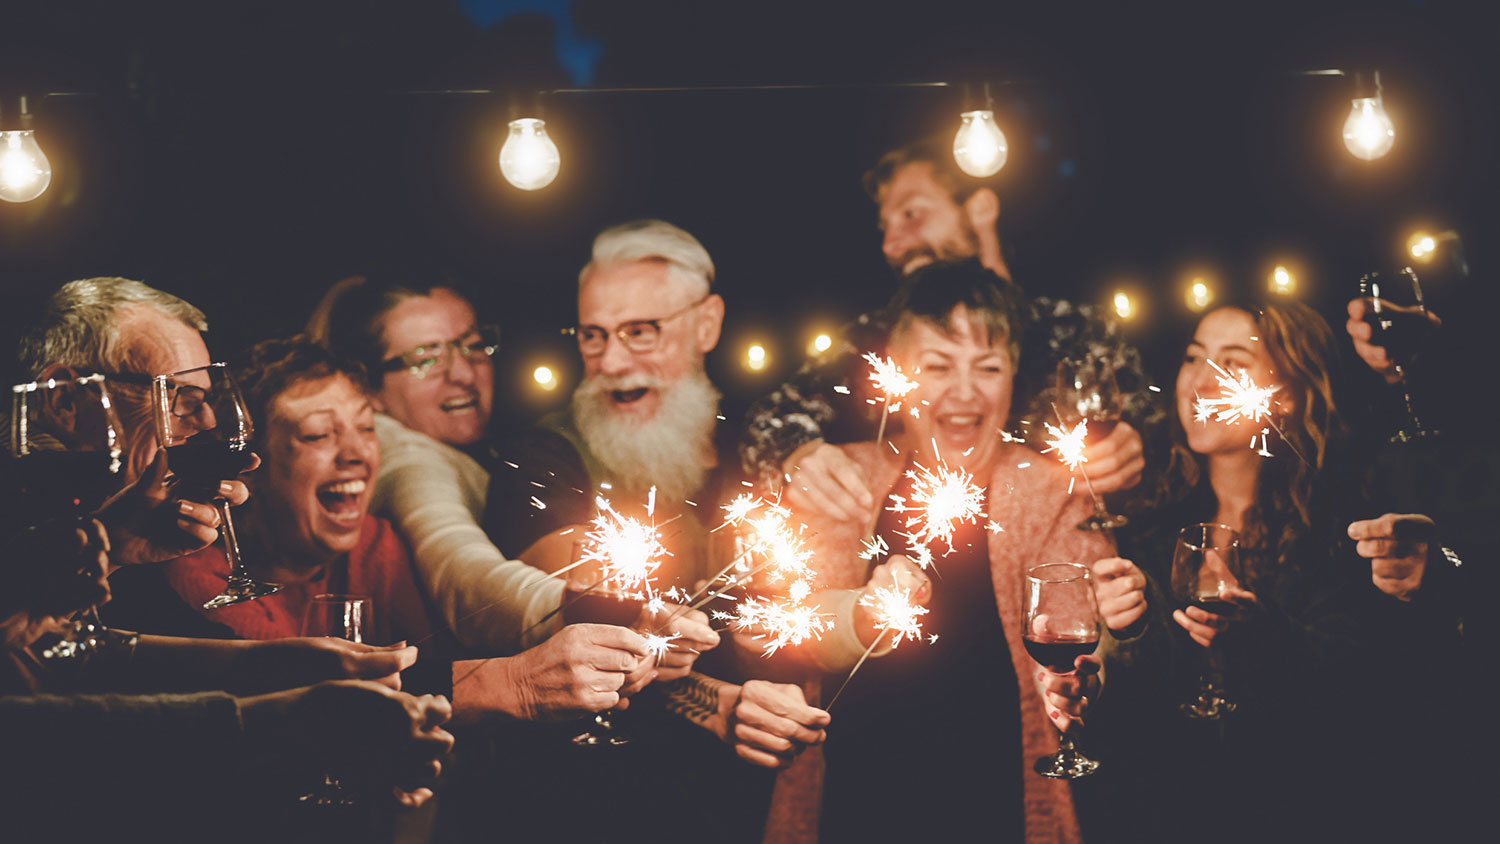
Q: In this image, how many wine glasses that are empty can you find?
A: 0